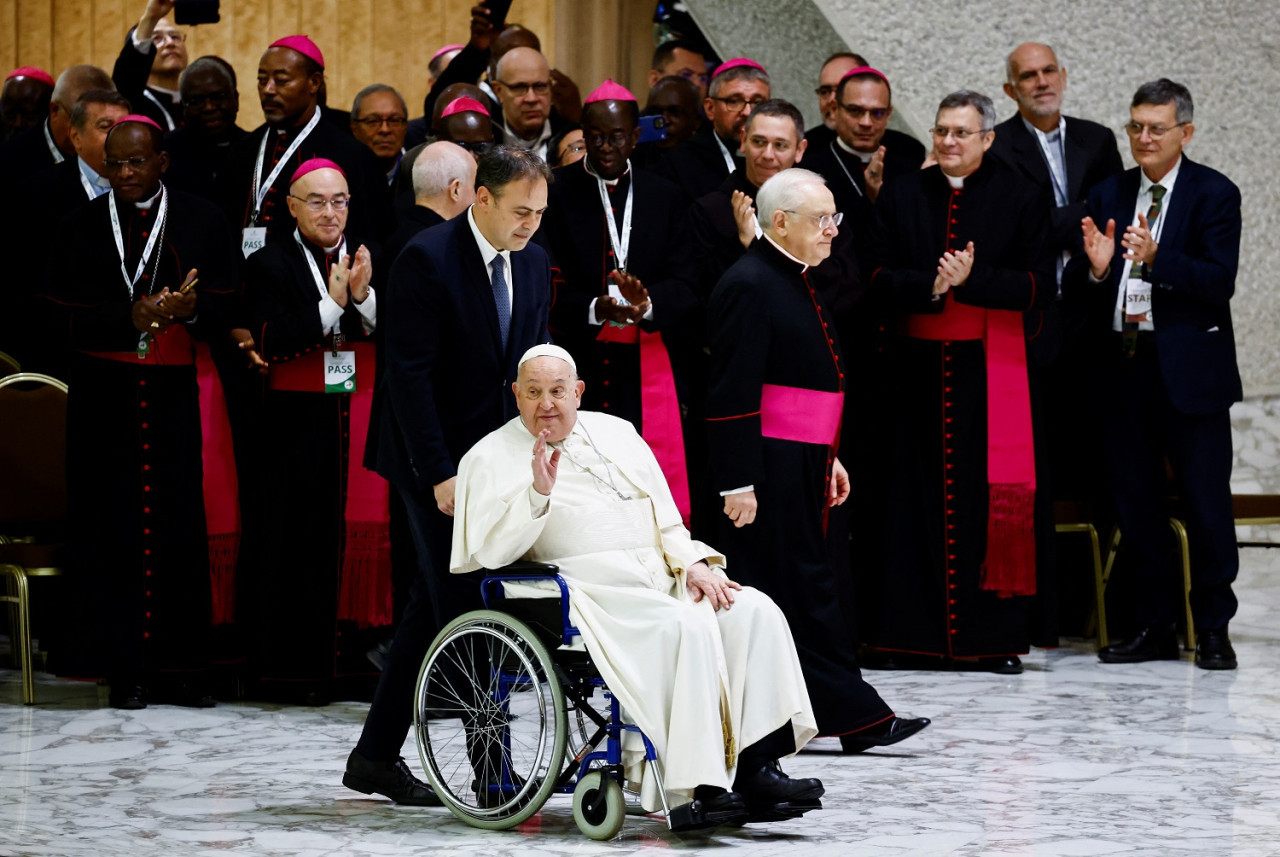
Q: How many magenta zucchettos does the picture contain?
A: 9